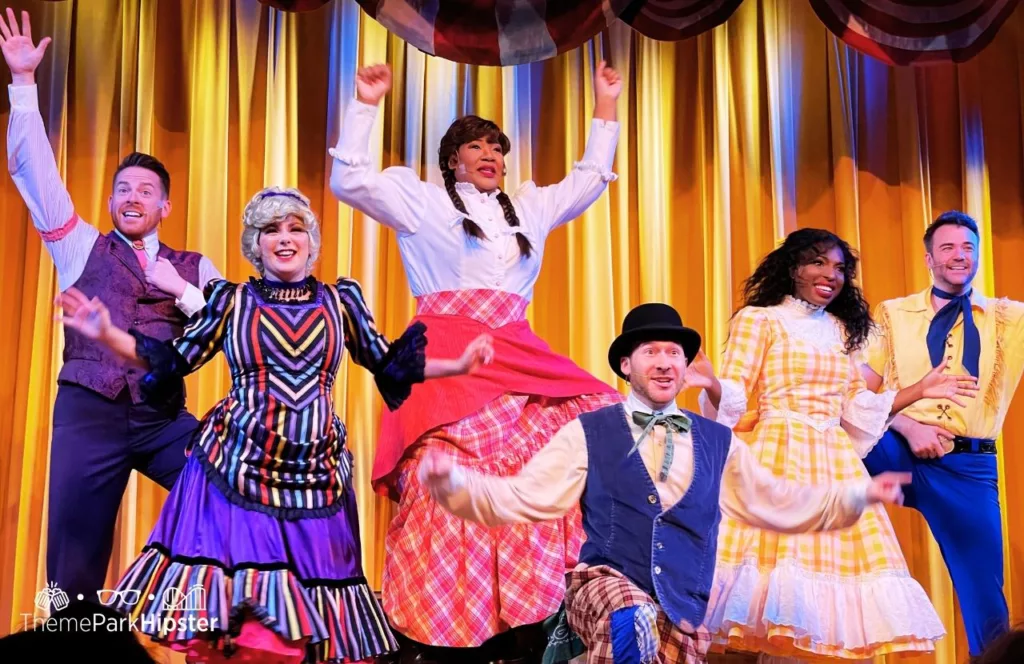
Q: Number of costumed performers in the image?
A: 6